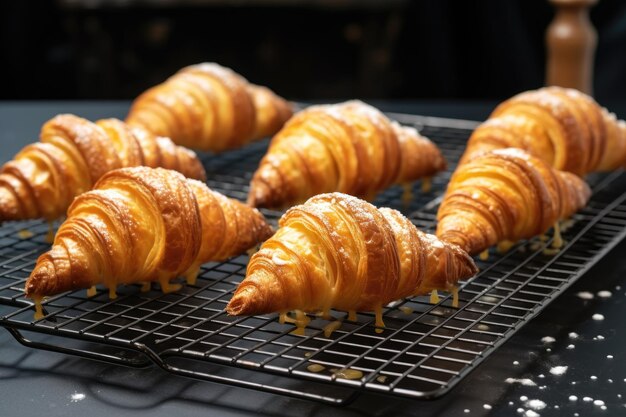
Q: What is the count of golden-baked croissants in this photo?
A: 7